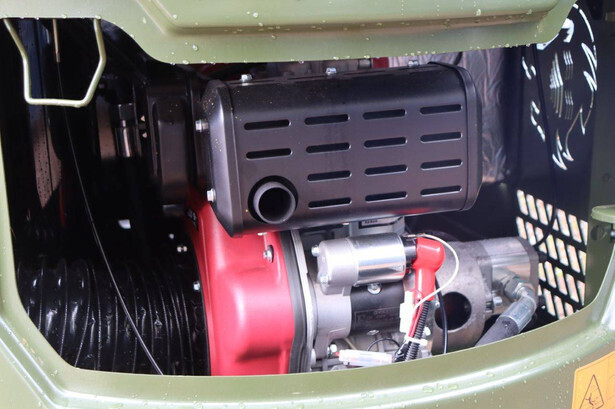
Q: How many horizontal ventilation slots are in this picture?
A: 14